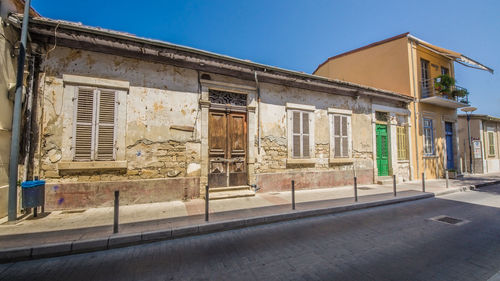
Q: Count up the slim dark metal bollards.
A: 7